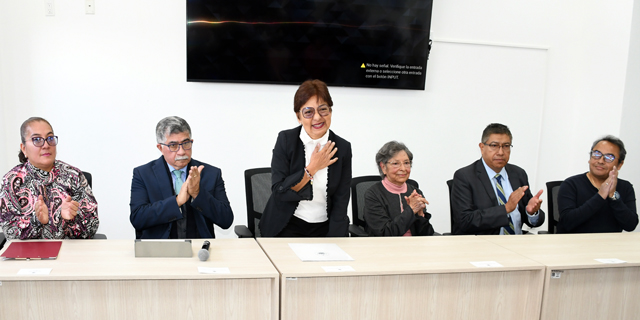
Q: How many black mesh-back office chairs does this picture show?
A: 5